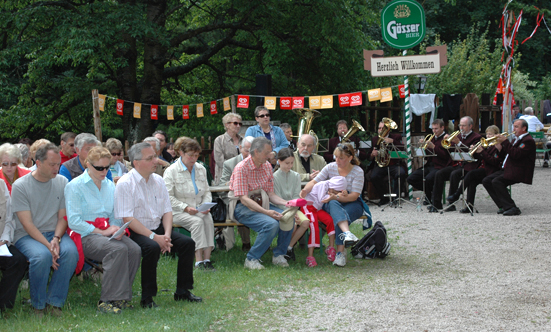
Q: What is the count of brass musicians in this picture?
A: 7